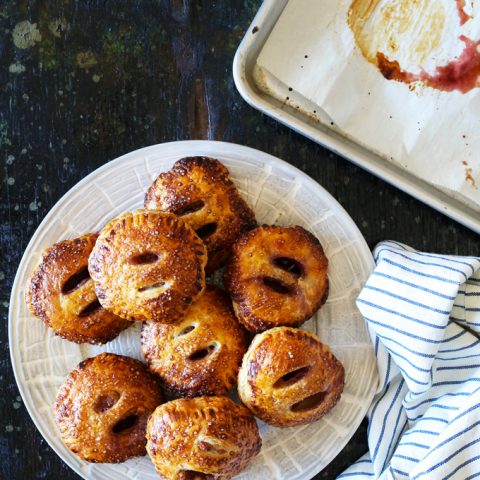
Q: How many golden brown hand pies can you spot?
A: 8